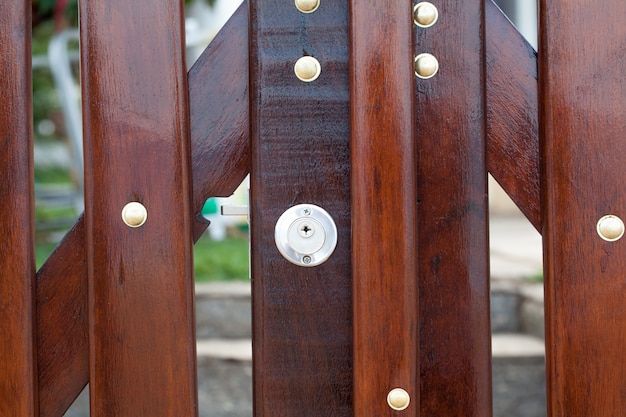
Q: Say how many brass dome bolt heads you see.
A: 7